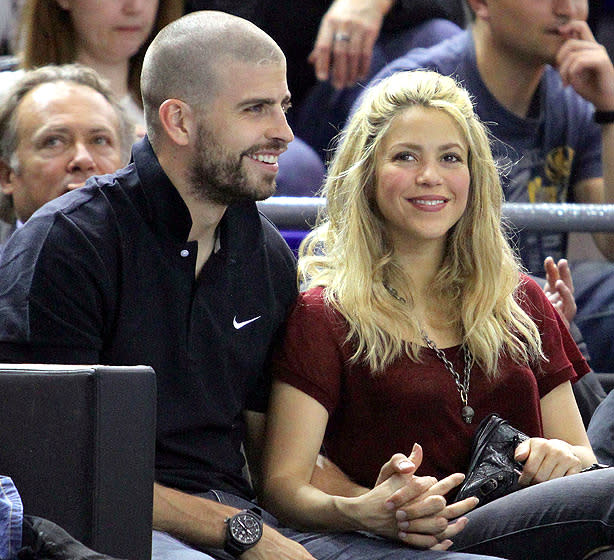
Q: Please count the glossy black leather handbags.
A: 1